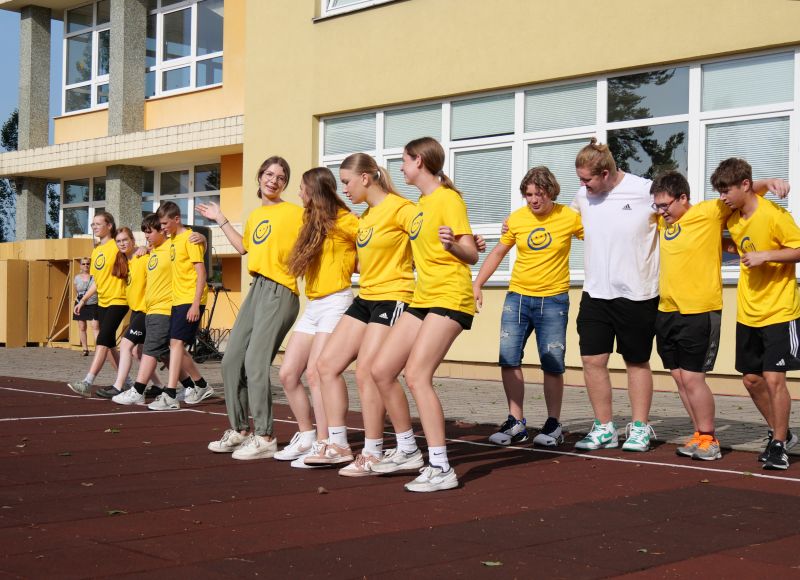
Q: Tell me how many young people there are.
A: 12